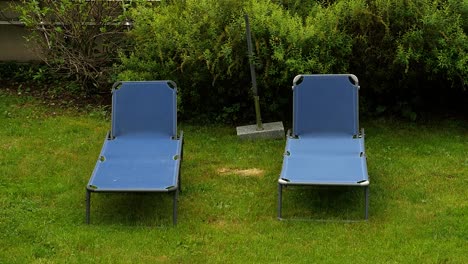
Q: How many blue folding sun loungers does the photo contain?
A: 2